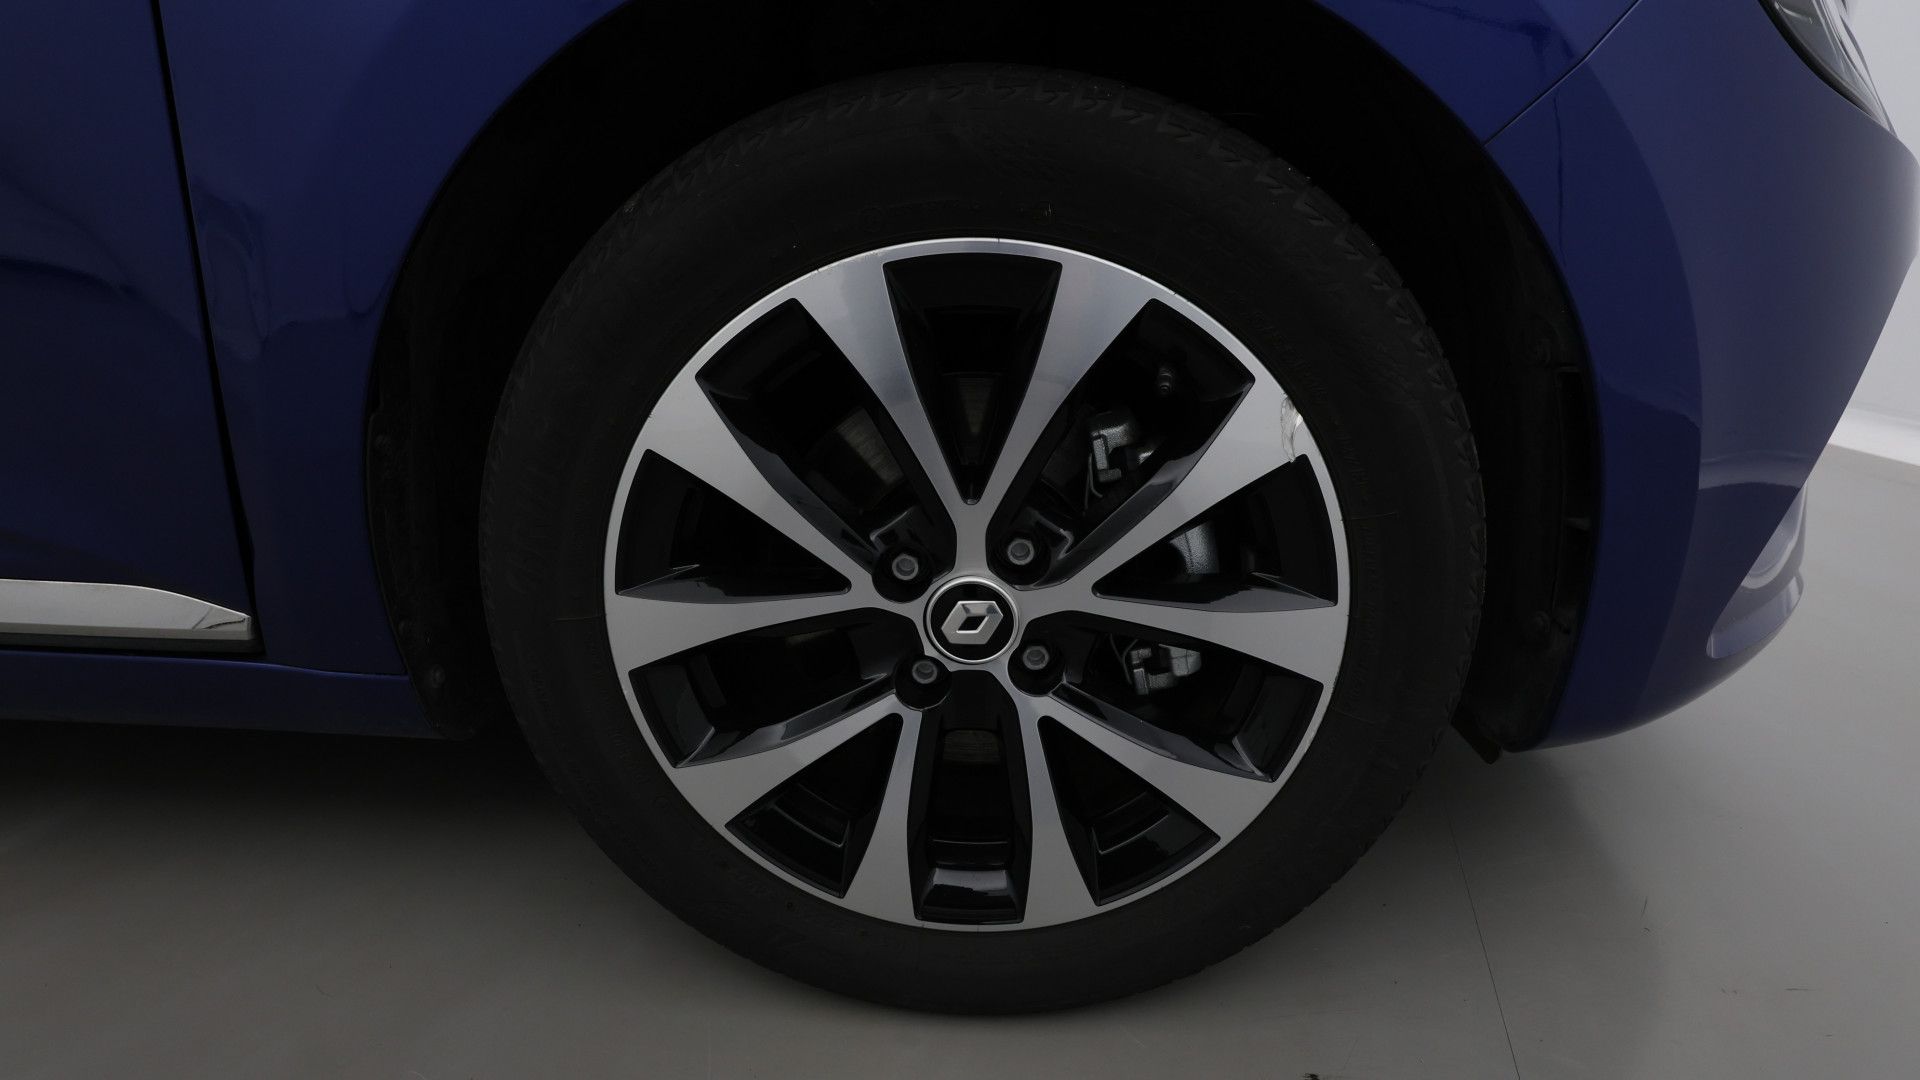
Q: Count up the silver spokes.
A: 10